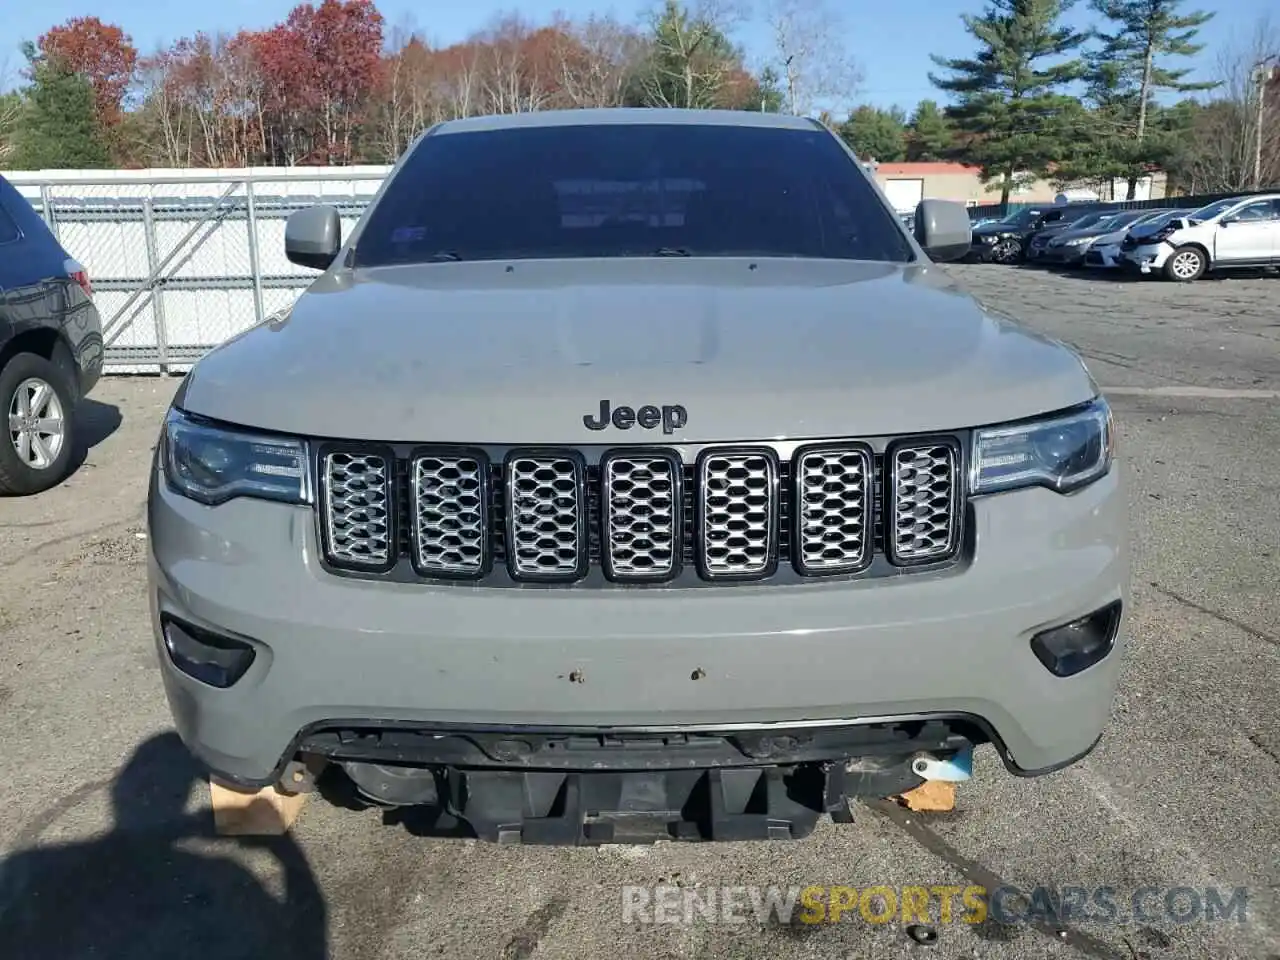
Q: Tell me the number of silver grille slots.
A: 7